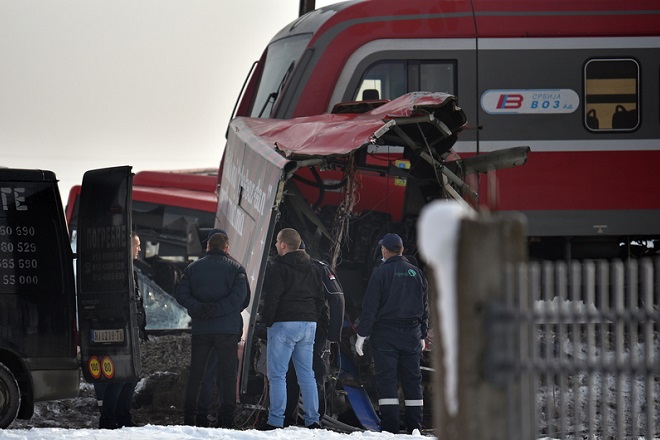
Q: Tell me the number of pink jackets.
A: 0